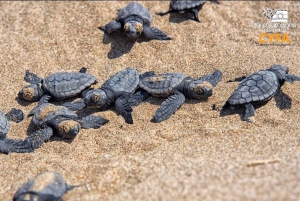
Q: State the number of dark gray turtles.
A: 9